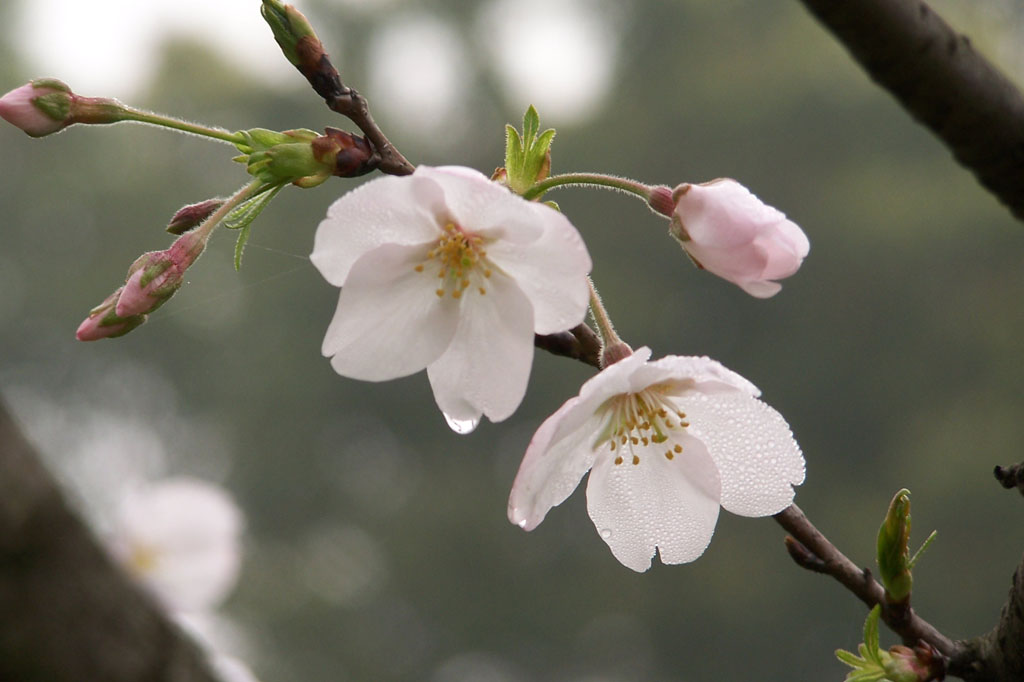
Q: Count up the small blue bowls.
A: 0